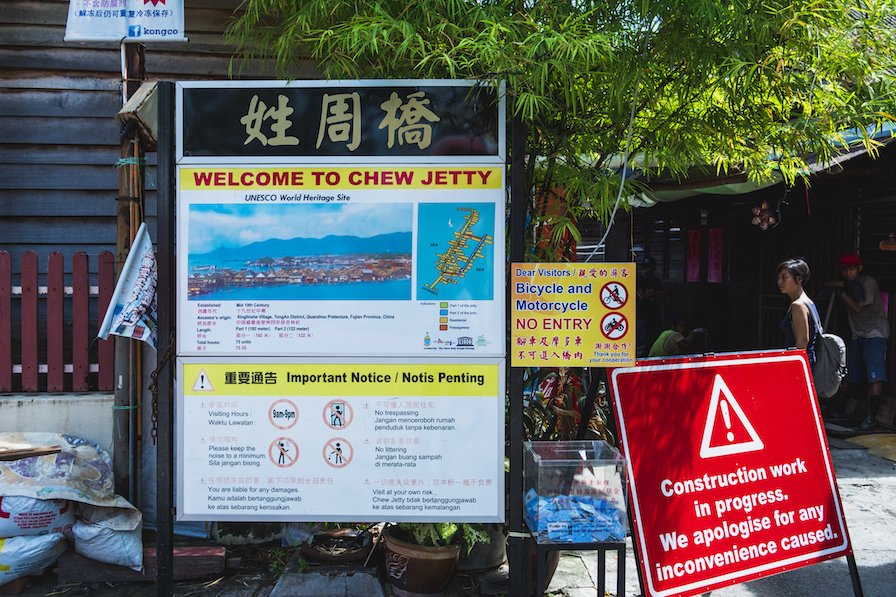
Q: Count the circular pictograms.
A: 6